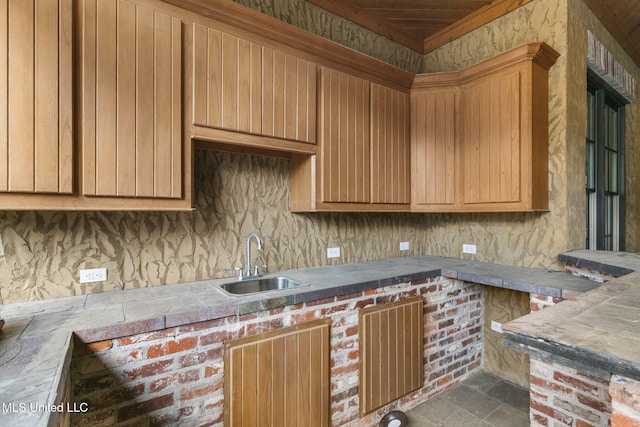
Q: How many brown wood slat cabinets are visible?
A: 9